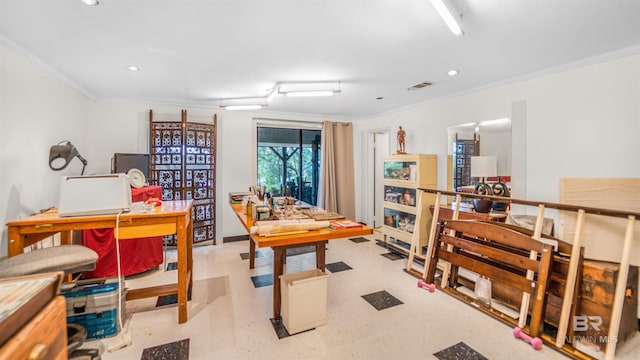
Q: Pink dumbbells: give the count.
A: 2